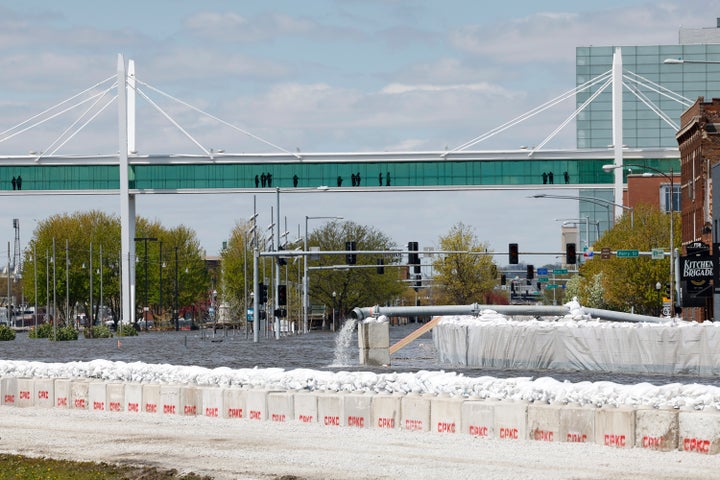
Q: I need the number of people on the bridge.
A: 14